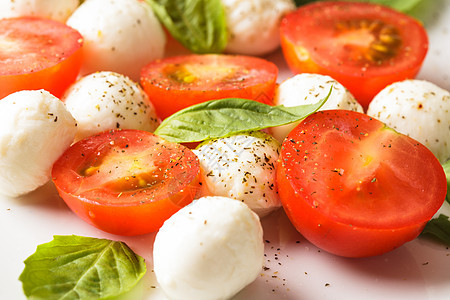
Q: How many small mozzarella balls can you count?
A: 9